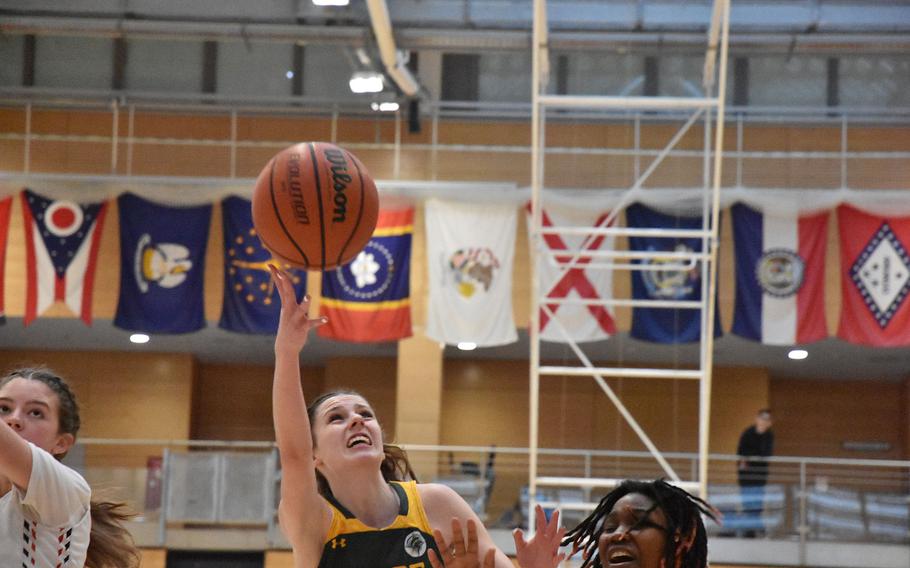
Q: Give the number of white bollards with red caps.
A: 0